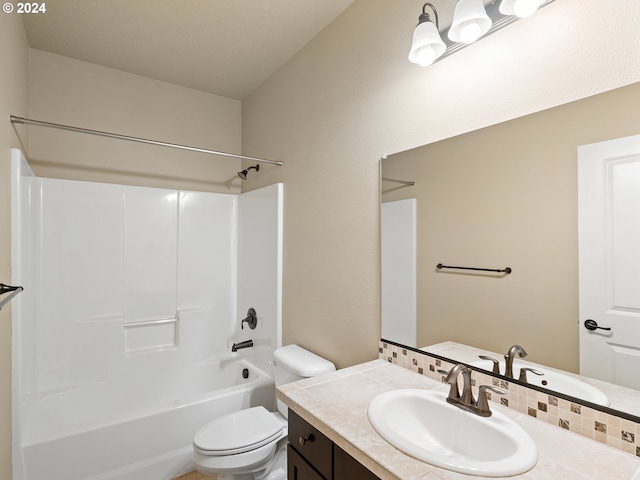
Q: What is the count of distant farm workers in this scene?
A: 0